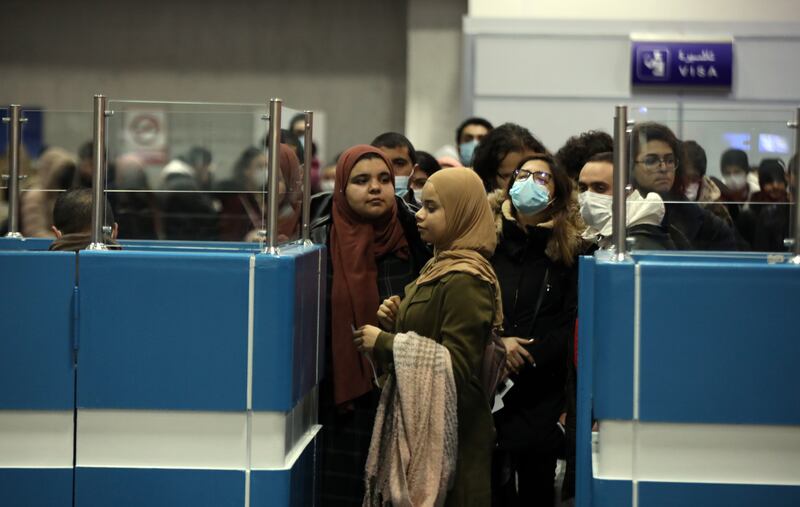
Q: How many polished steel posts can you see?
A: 6